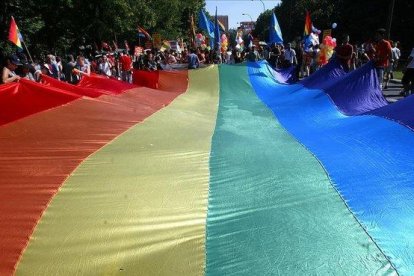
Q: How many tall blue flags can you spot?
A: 3